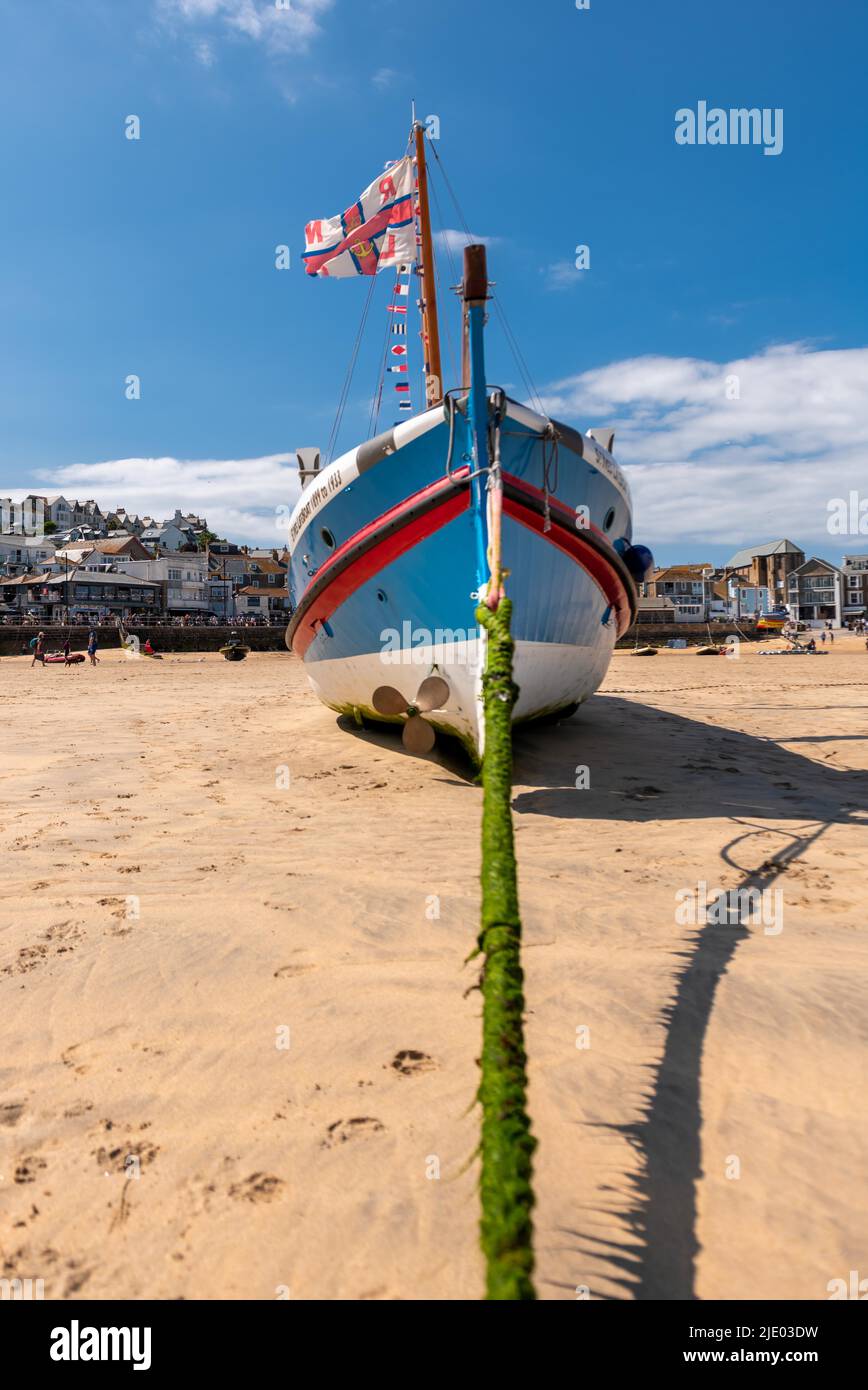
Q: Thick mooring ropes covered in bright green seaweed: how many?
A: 1